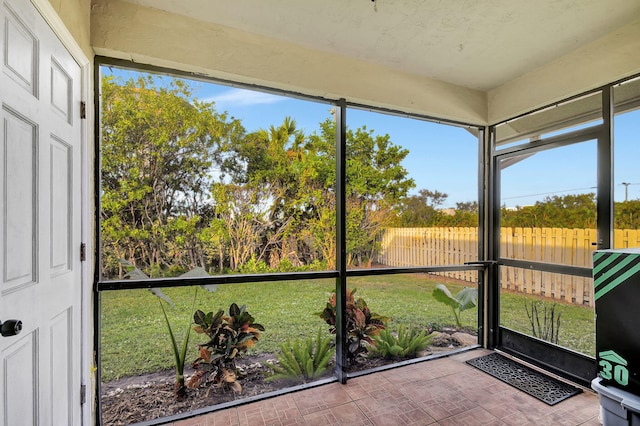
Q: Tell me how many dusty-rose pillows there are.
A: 0